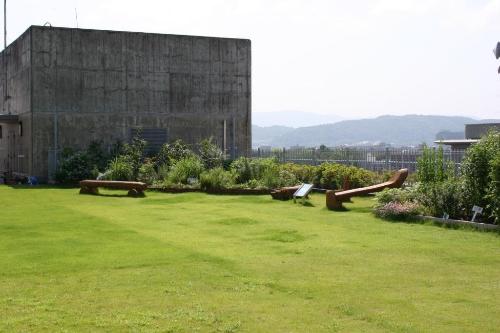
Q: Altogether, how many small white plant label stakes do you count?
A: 2